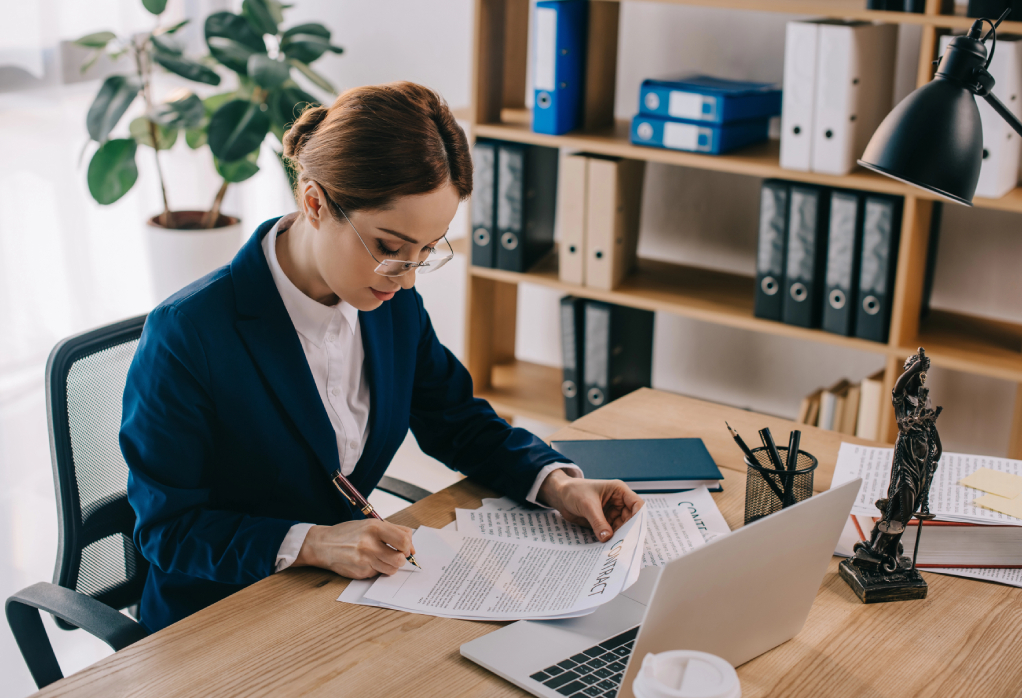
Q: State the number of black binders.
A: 8